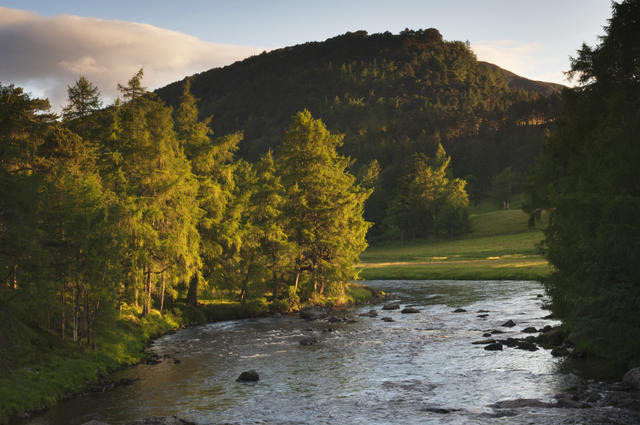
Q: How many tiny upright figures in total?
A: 2